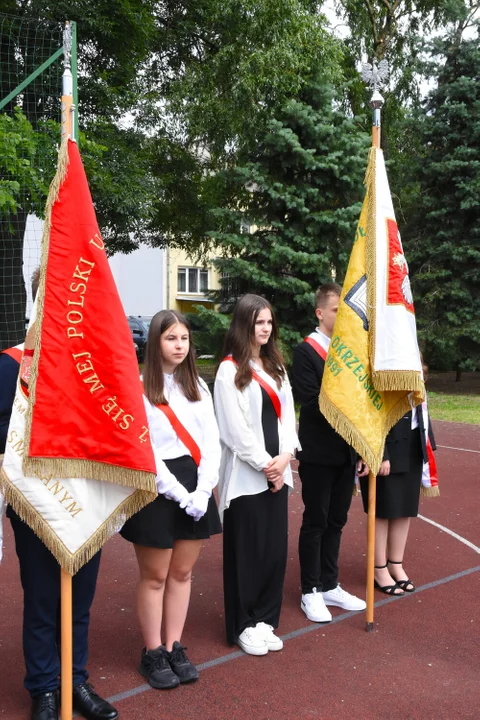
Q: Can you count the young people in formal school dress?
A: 5